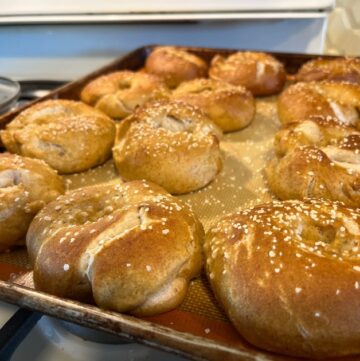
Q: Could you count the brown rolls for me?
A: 12